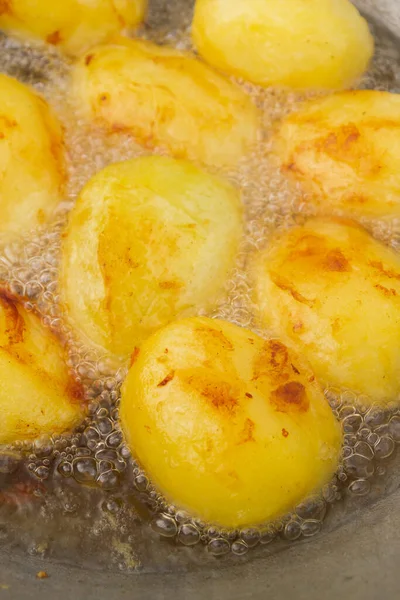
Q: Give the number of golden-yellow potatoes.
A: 9